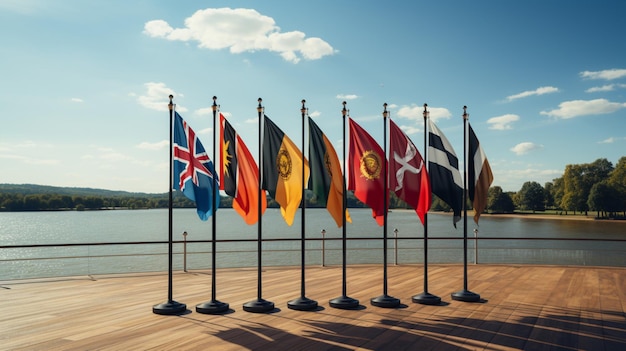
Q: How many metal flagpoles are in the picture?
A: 8